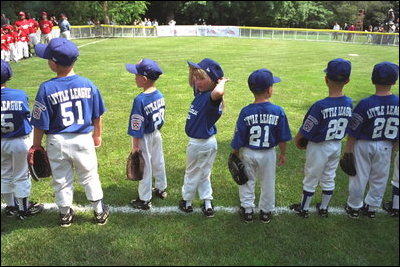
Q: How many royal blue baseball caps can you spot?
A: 7